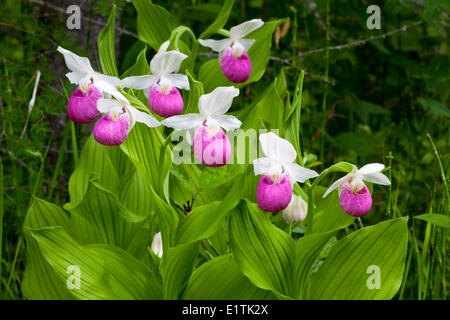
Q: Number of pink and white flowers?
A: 7